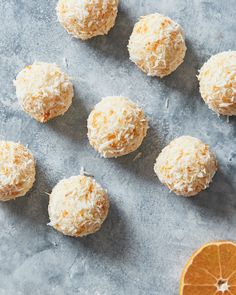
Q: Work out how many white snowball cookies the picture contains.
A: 8